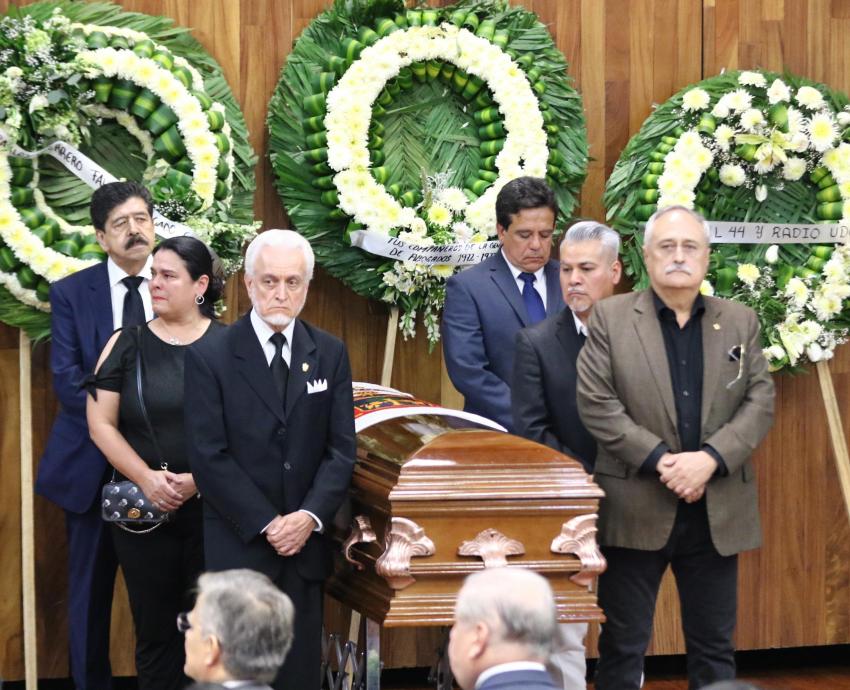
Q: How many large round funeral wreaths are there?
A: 3